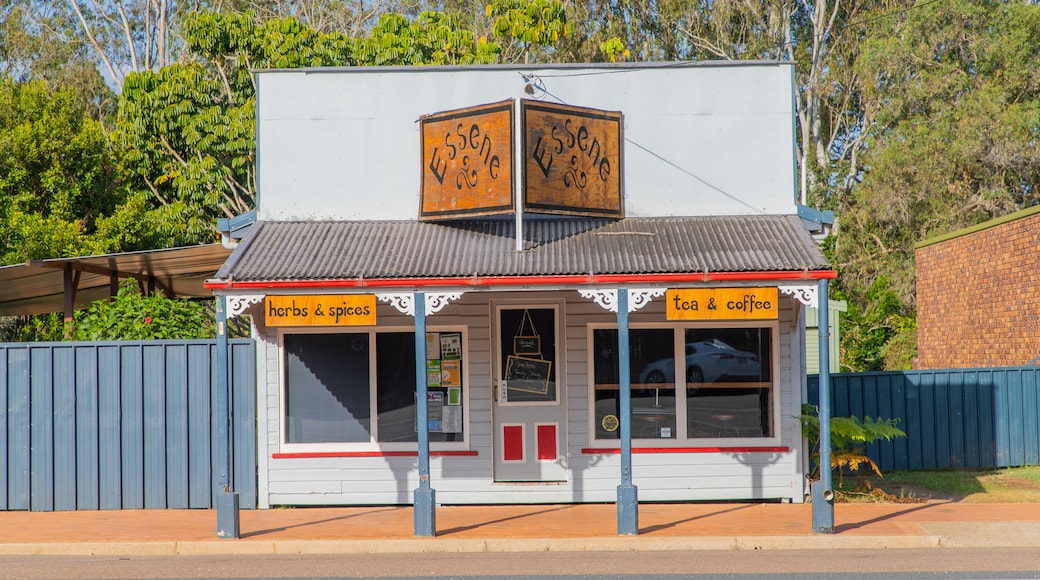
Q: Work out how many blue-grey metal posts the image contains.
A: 4